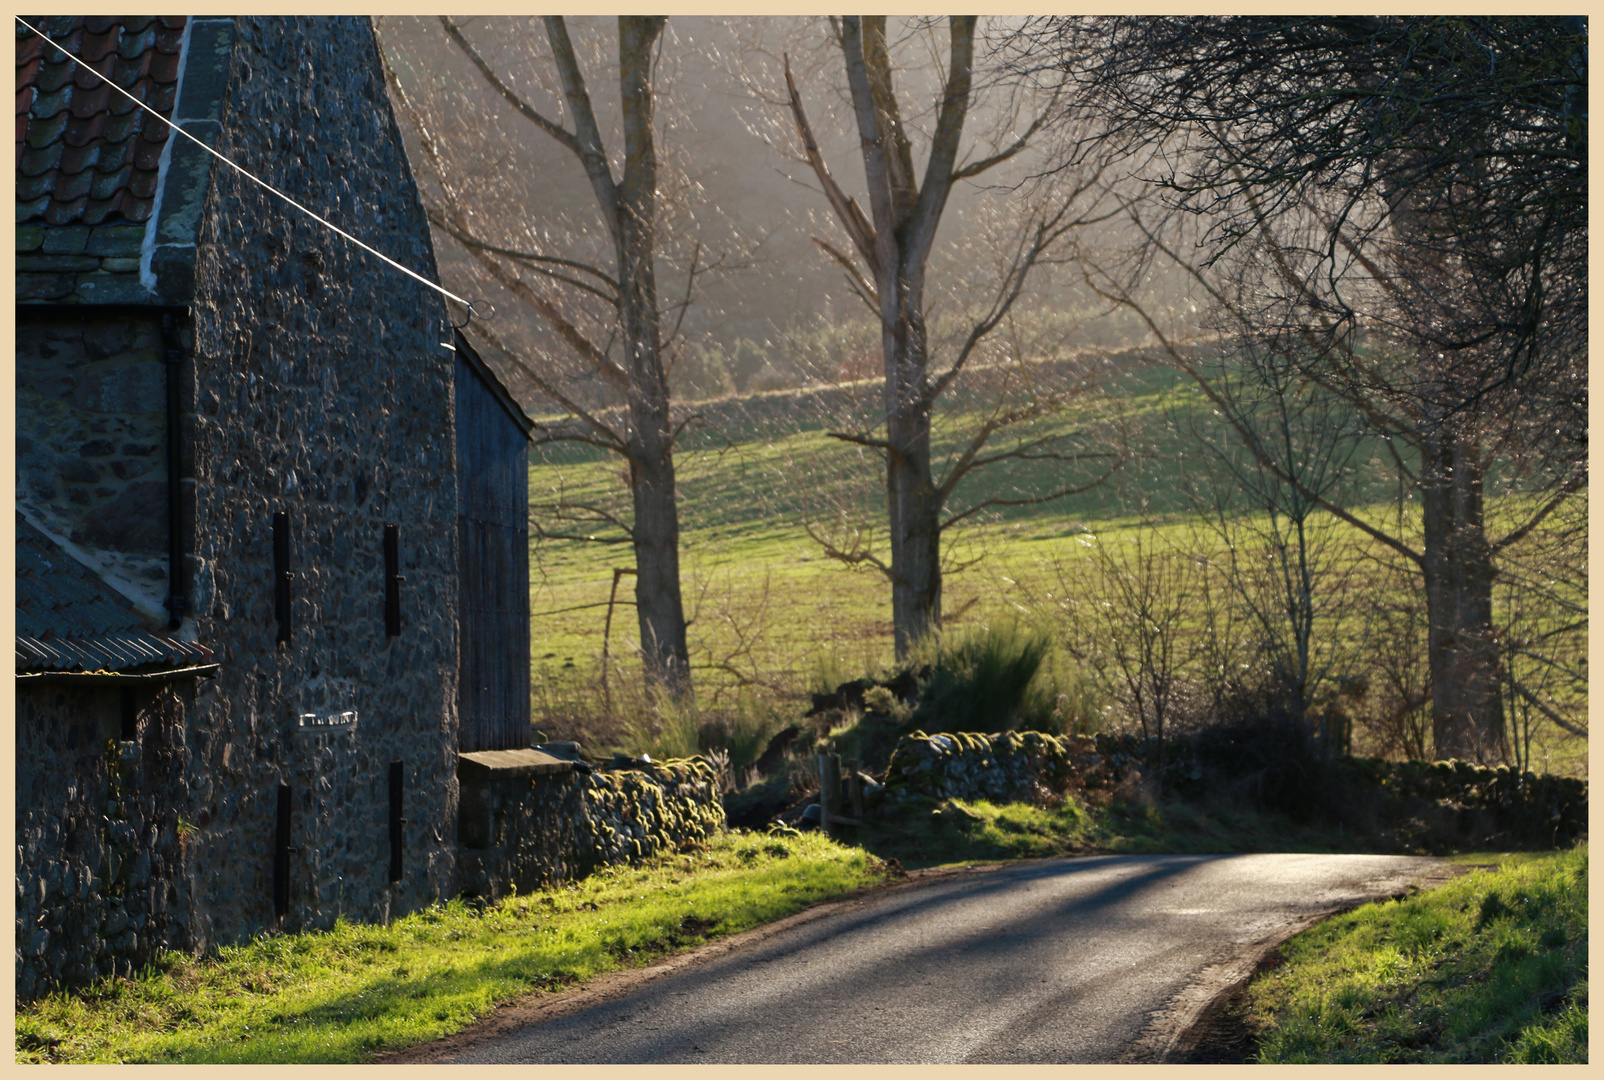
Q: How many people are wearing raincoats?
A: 0